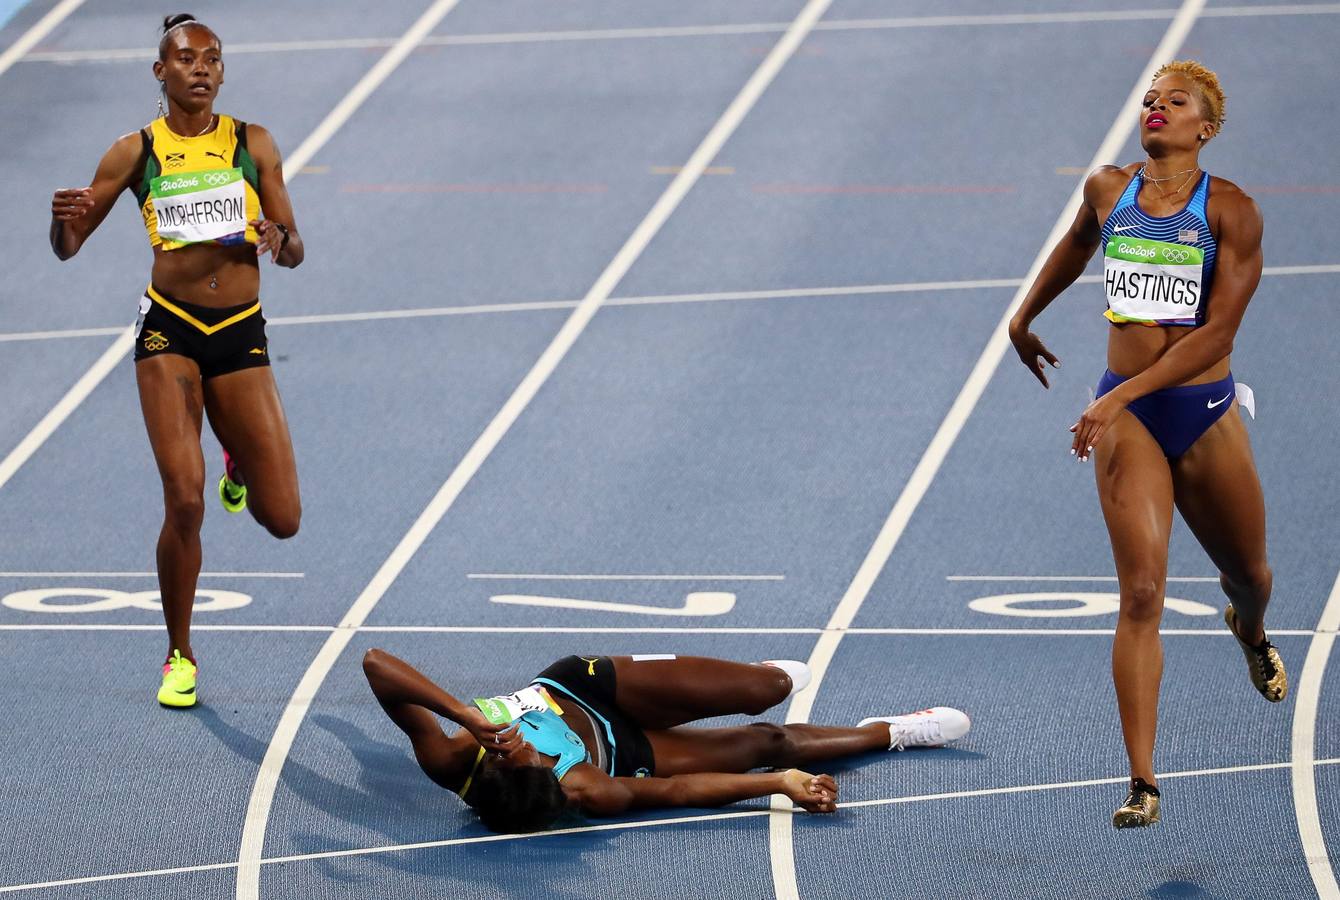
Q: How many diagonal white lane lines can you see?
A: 5